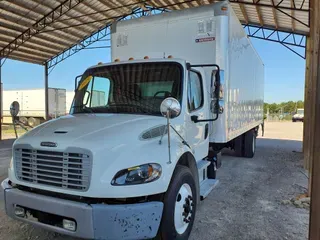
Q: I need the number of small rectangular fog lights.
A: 2